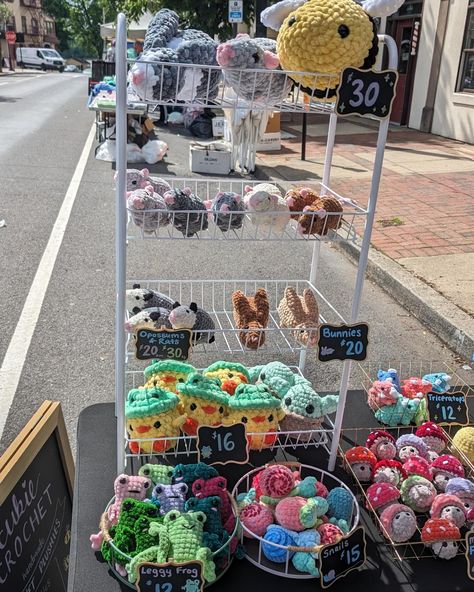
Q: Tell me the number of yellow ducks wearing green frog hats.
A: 5